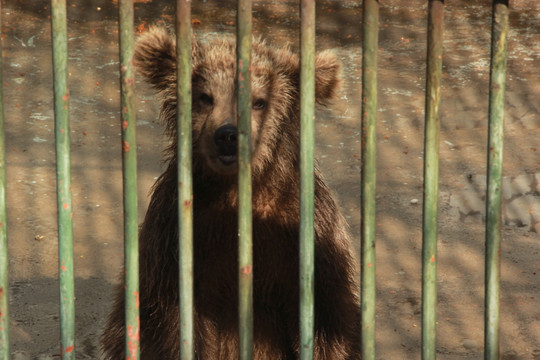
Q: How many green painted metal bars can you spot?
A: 9